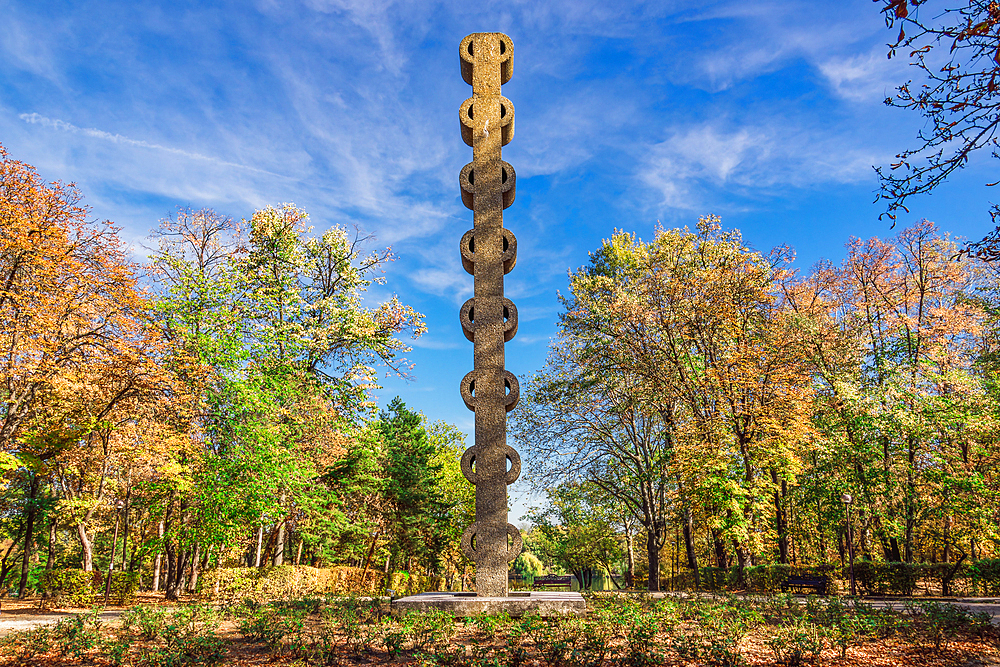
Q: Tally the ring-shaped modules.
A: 8